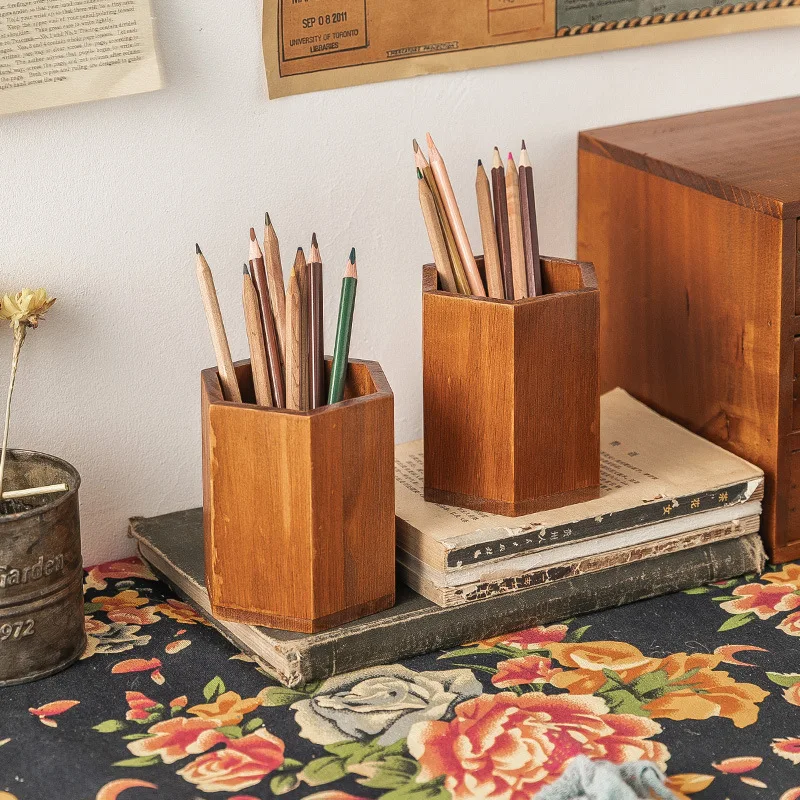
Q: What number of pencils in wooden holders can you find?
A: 15